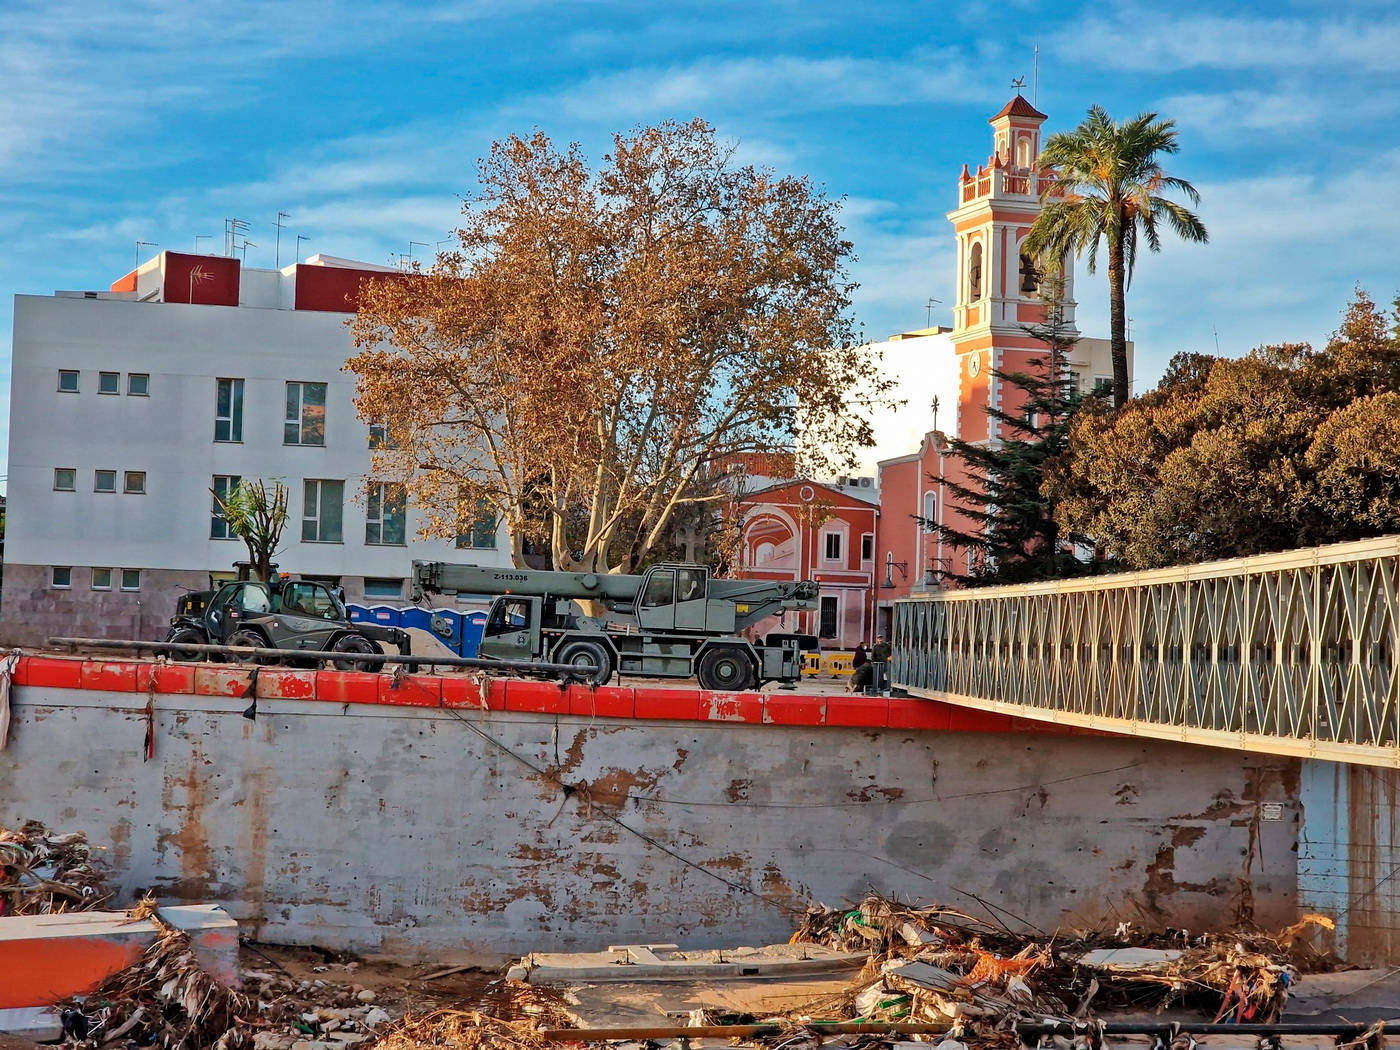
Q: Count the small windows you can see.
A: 9